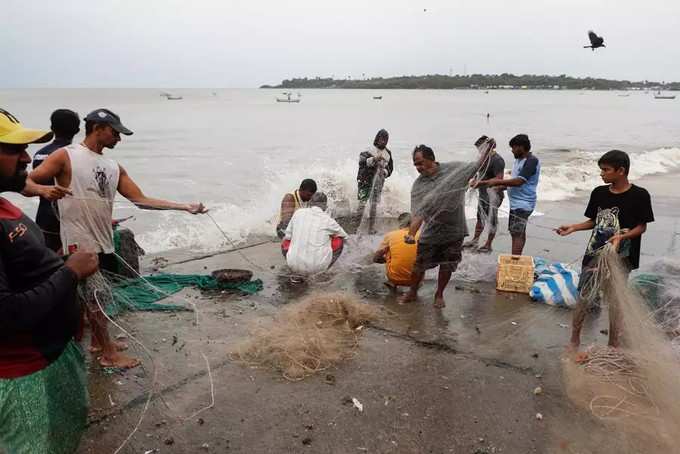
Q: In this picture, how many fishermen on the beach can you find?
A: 11